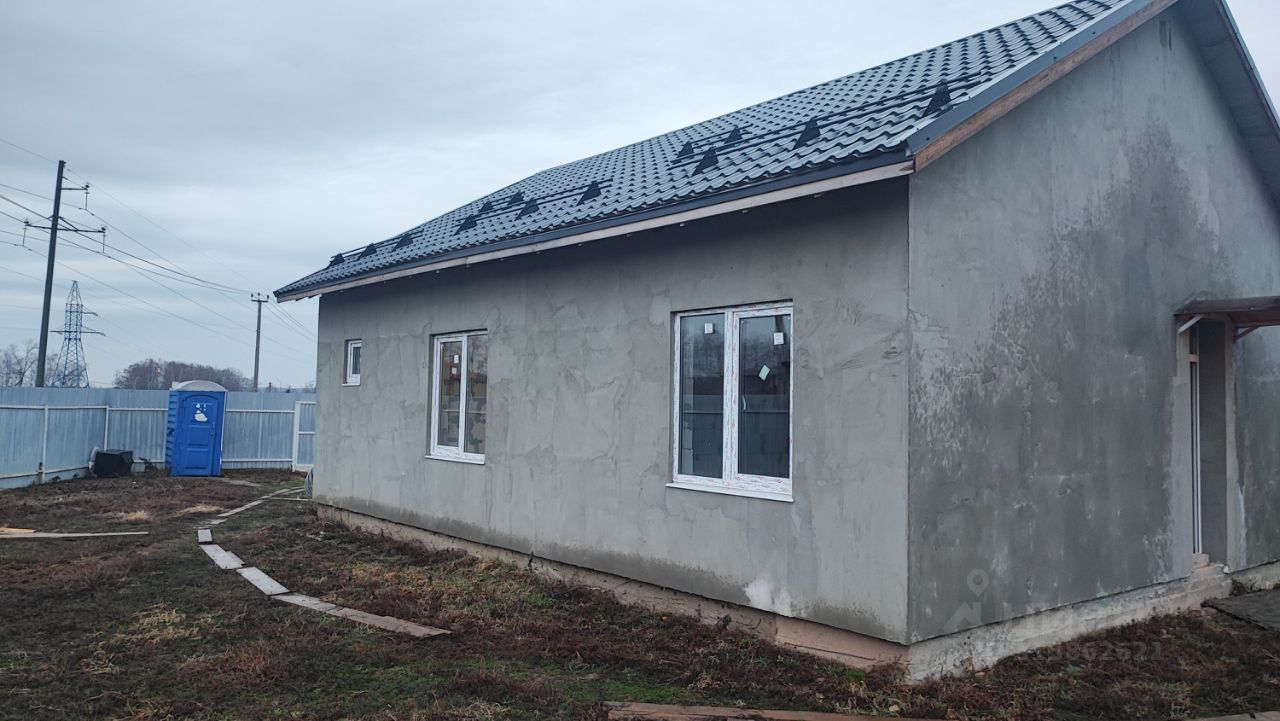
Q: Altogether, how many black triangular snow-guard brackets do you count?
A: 13